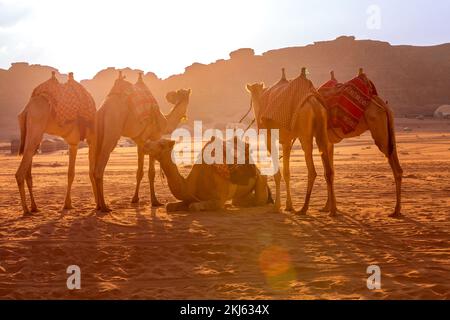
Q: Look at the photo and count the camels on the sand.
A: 5